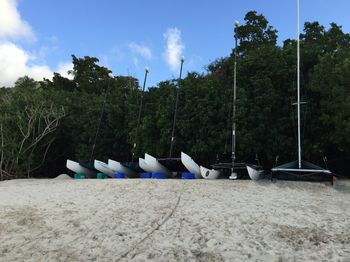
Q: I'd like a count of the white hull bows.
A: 8